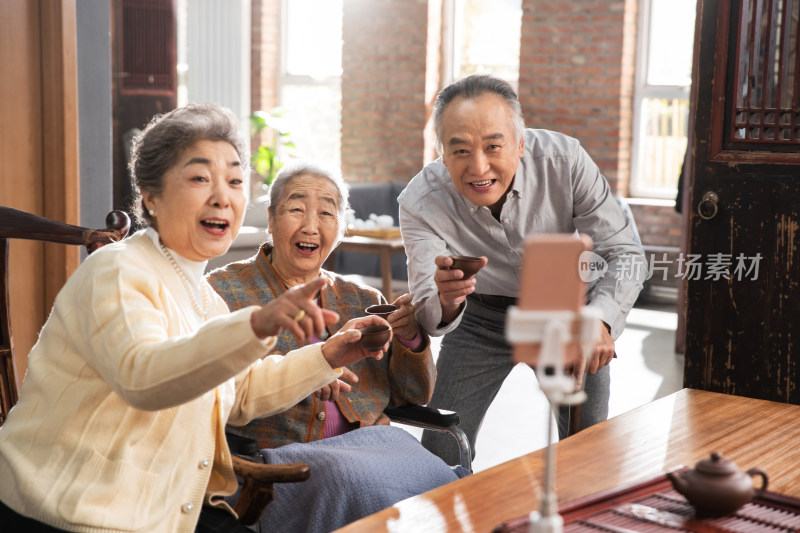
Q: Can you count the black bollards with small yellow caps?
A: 0